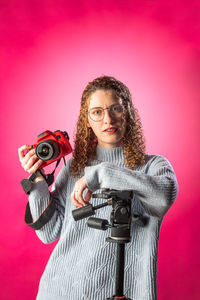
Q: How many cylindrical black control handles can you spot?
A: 2